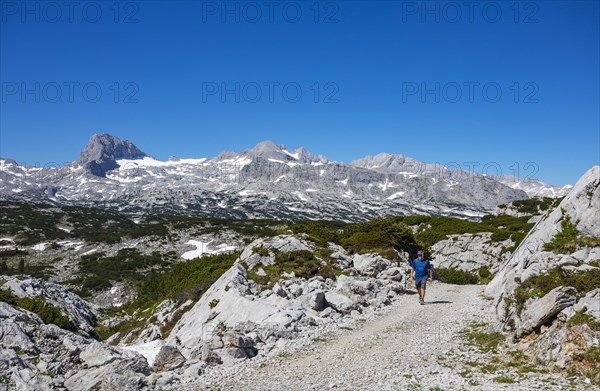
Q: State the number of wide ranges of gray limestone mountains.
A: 1